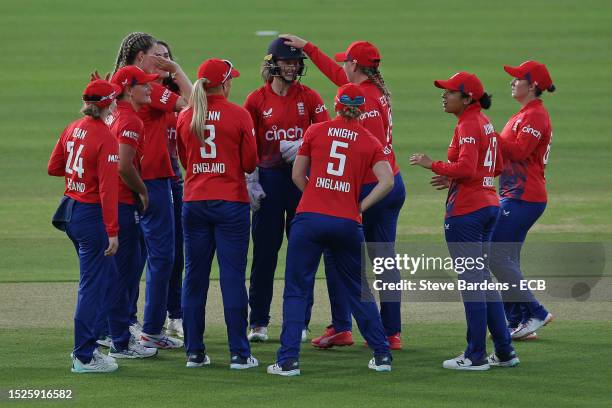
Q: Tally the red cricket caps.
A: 7